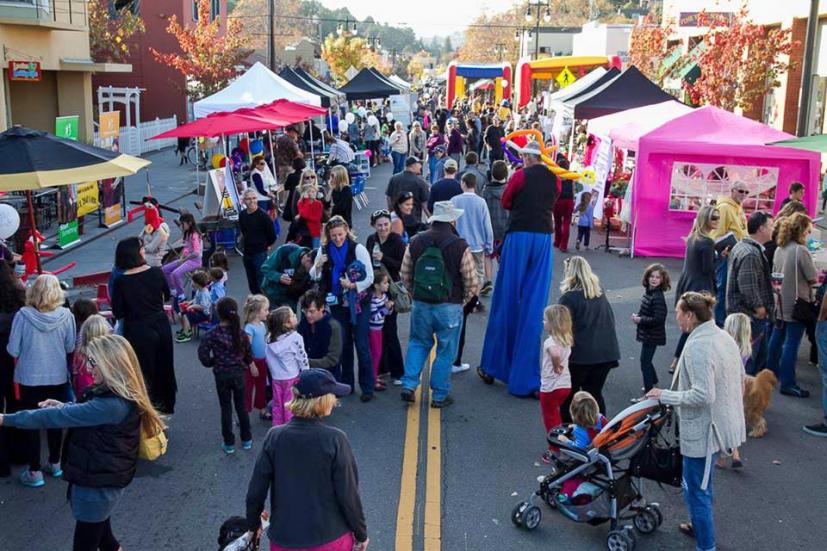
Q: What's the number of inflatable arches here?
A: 2